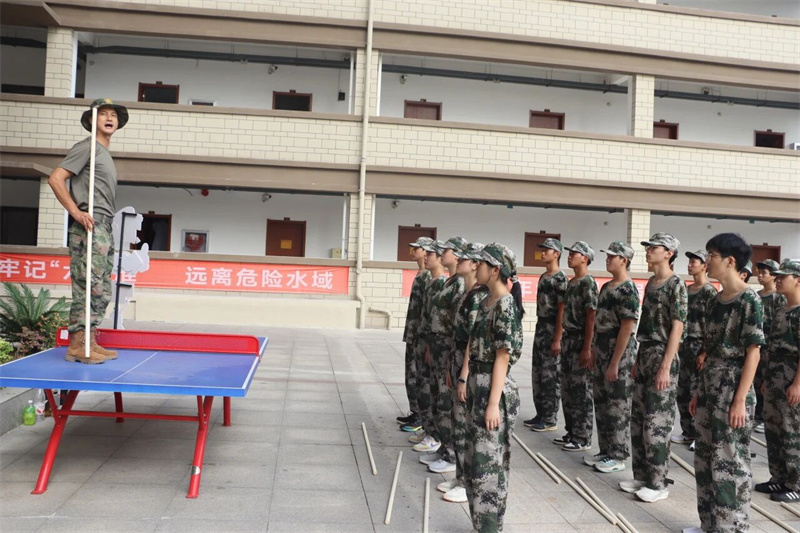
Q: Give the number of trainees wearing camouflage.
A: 14